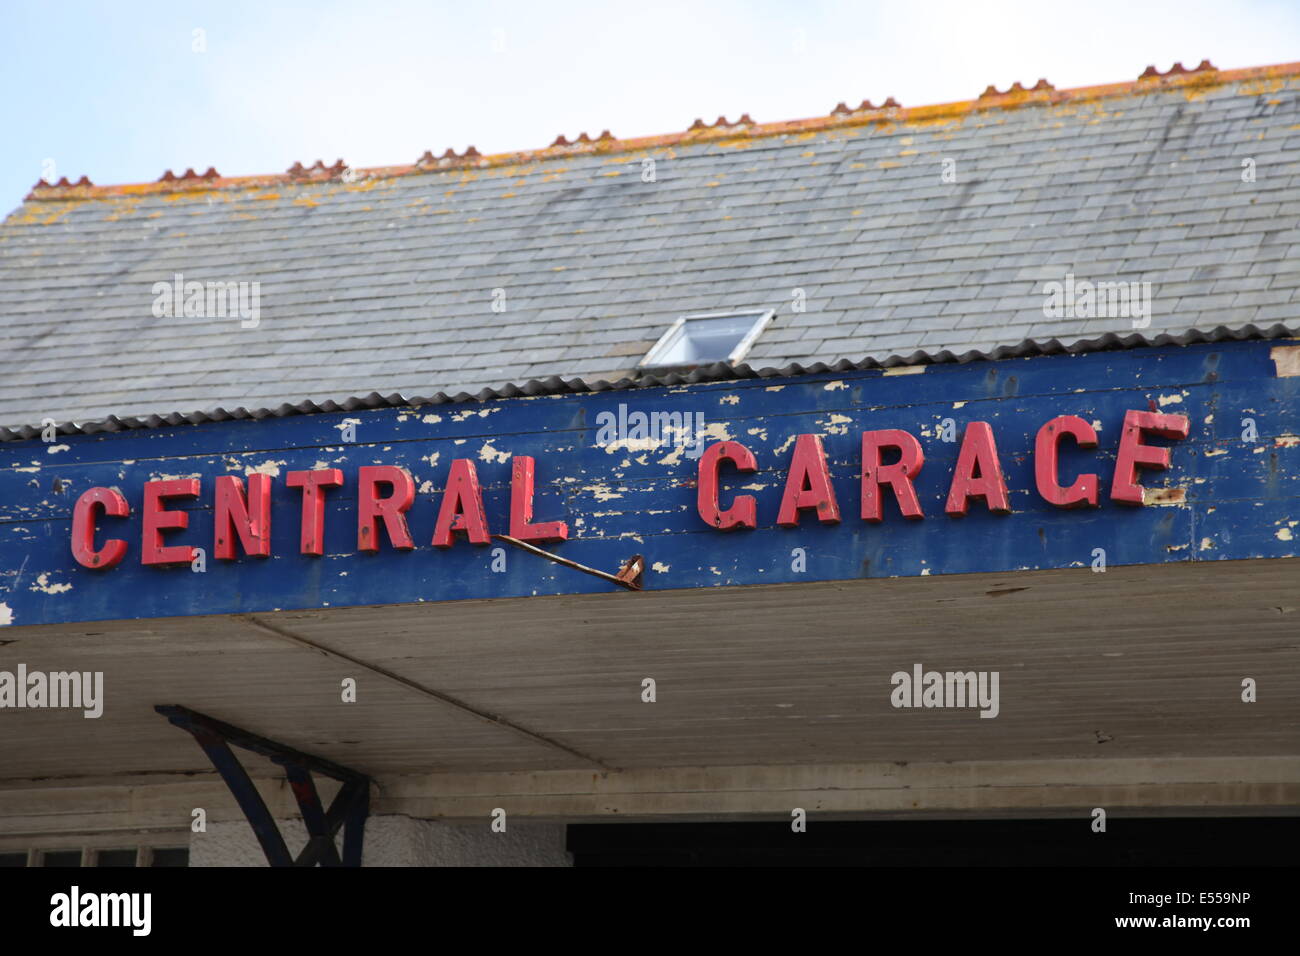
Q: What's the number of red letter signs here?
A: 13